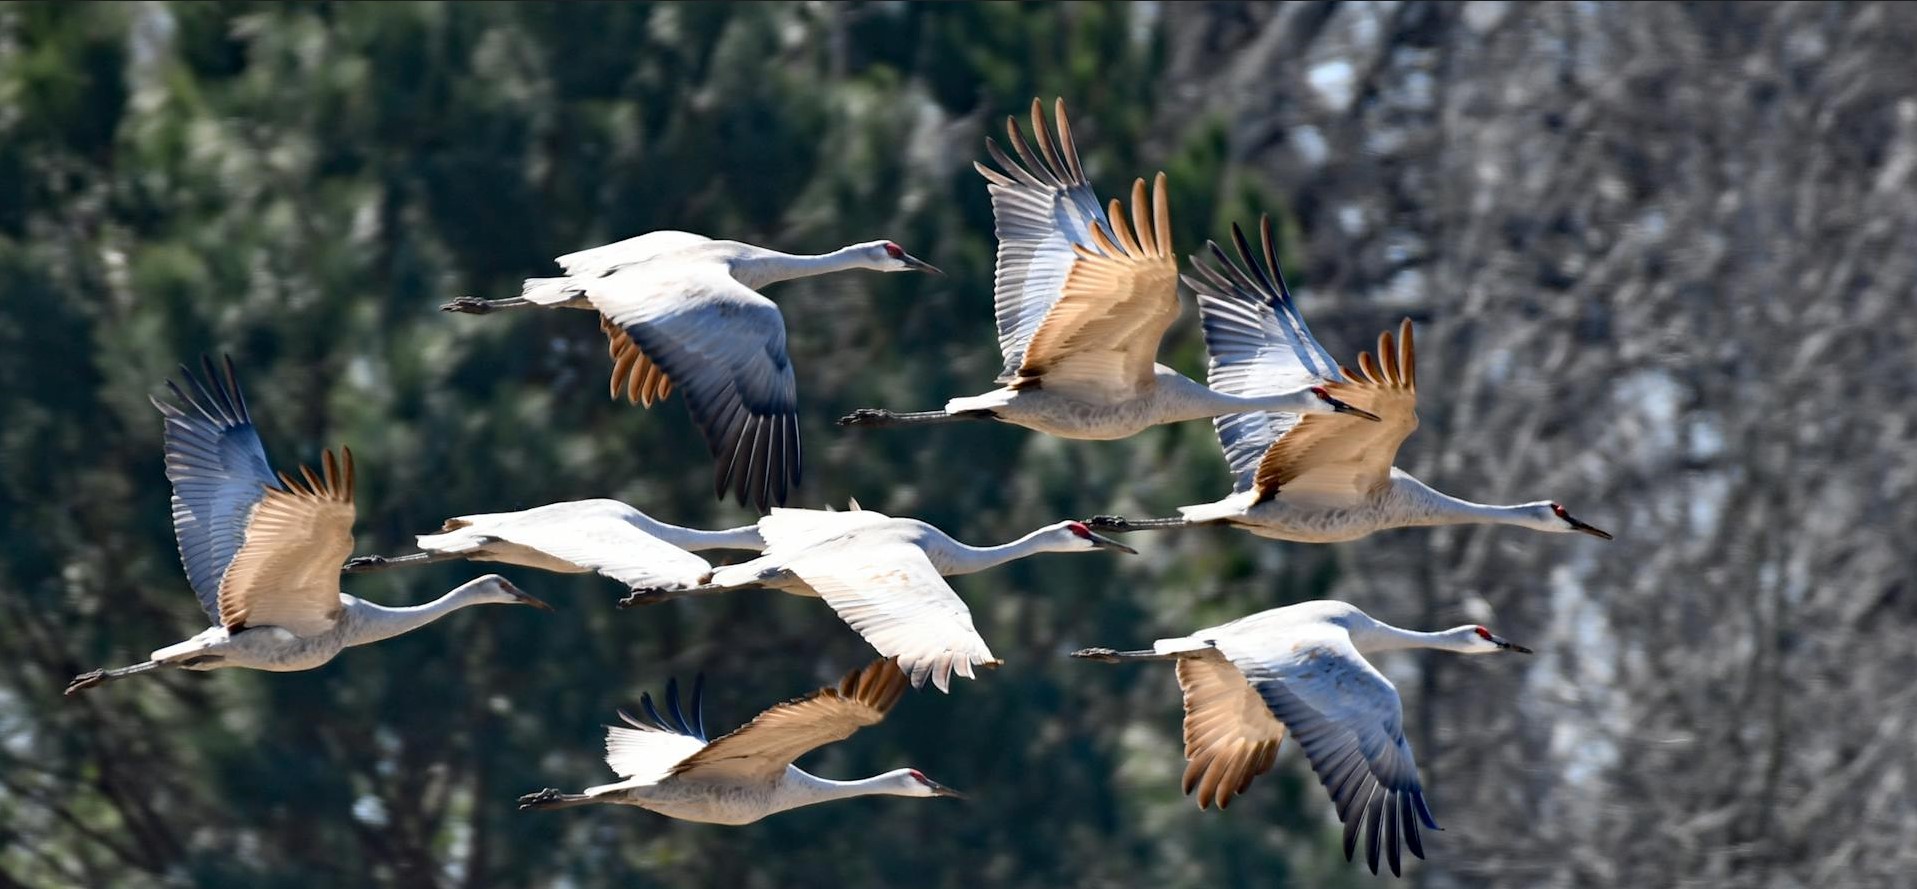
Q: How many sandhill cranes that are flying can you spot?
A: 8